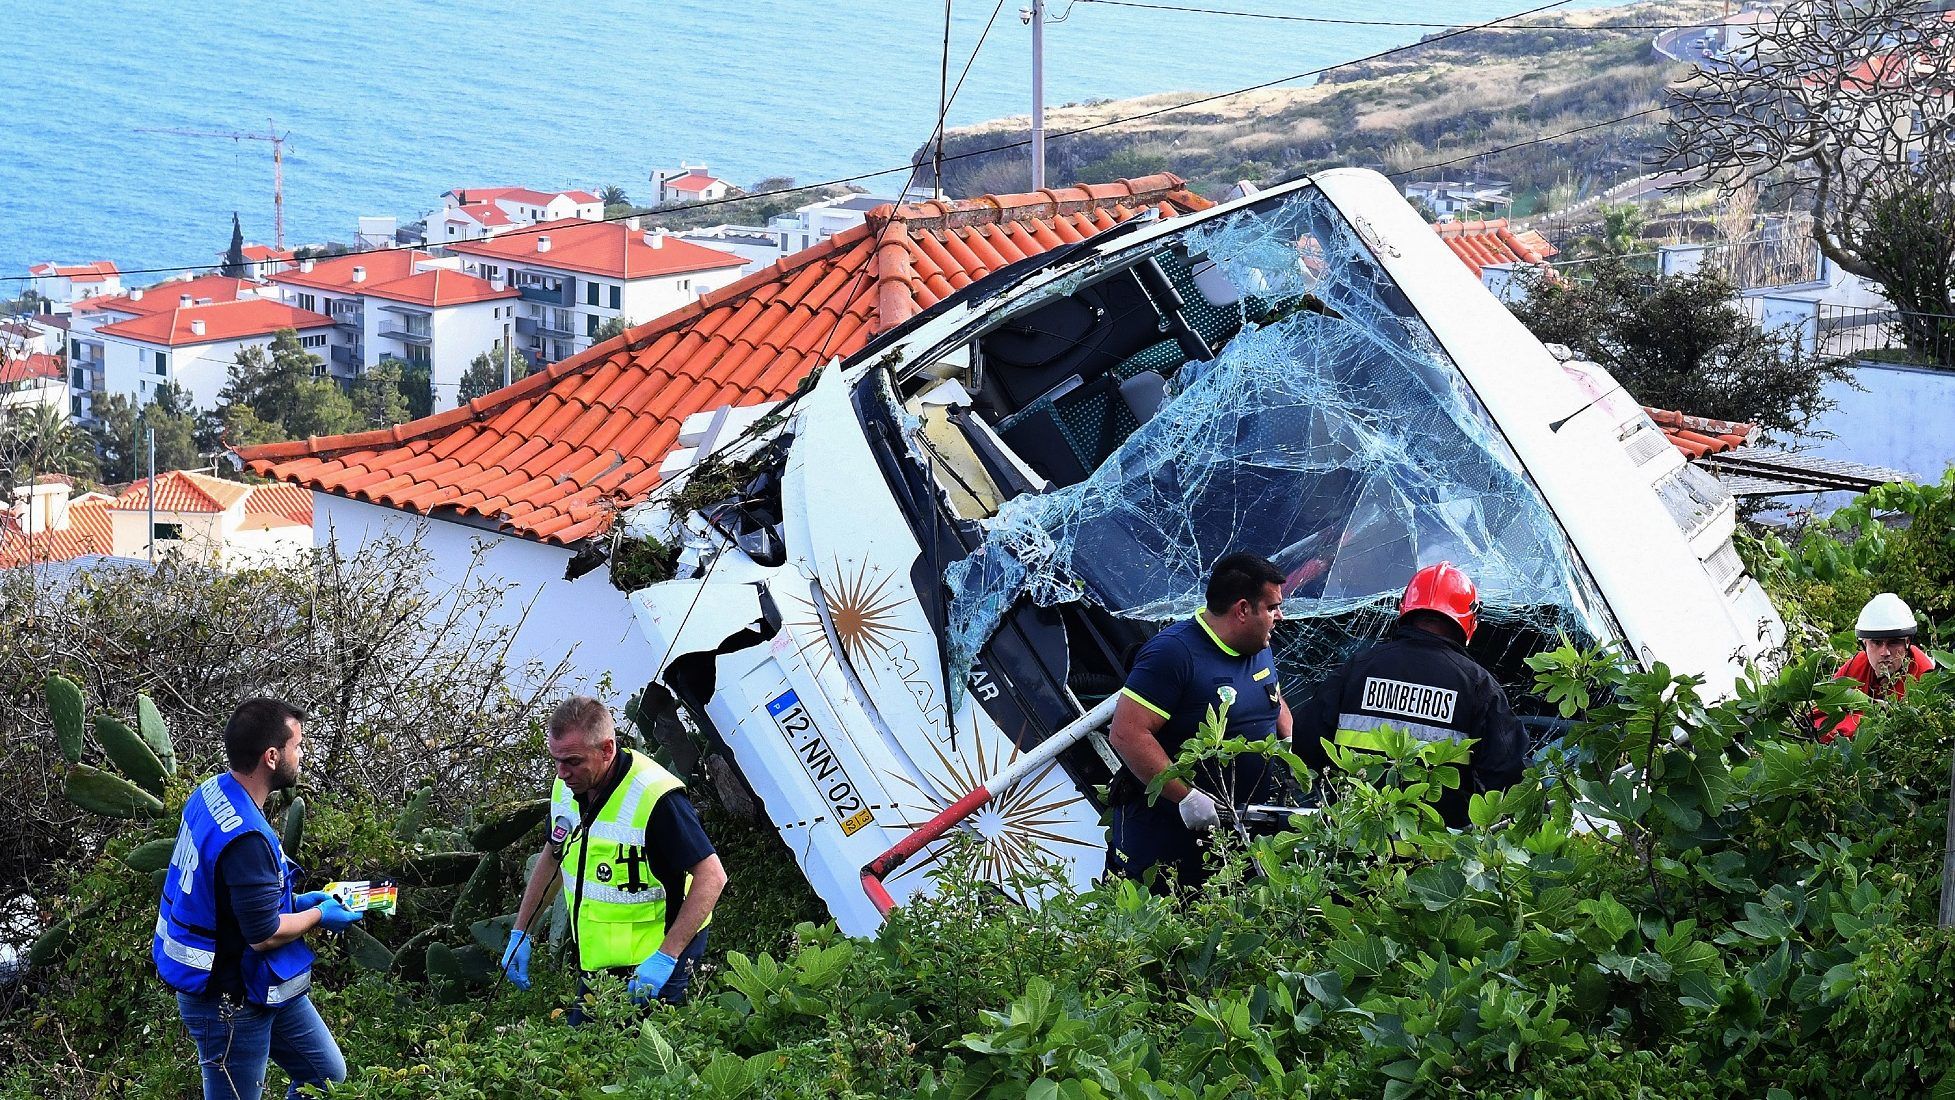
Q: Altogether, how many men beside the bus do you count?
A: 5